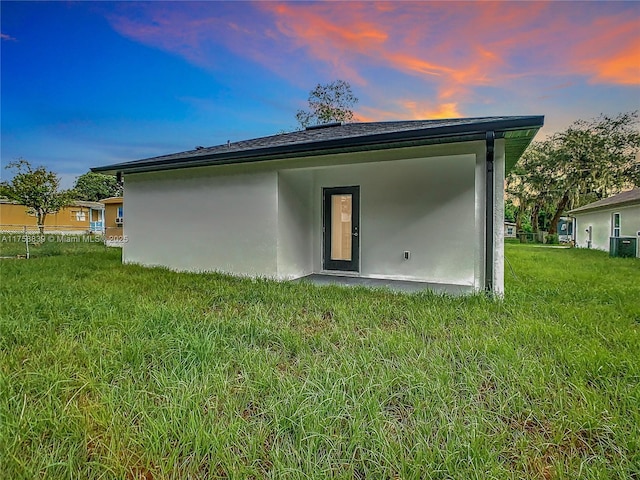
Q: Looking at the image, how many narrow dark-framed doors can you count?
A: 1